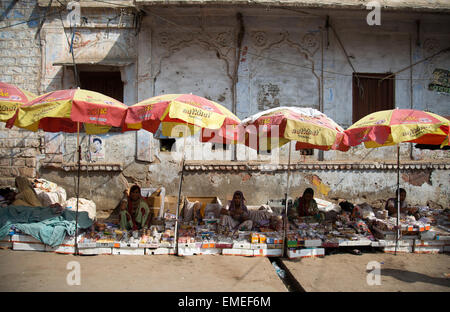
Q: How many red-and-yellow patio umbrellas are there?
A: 5